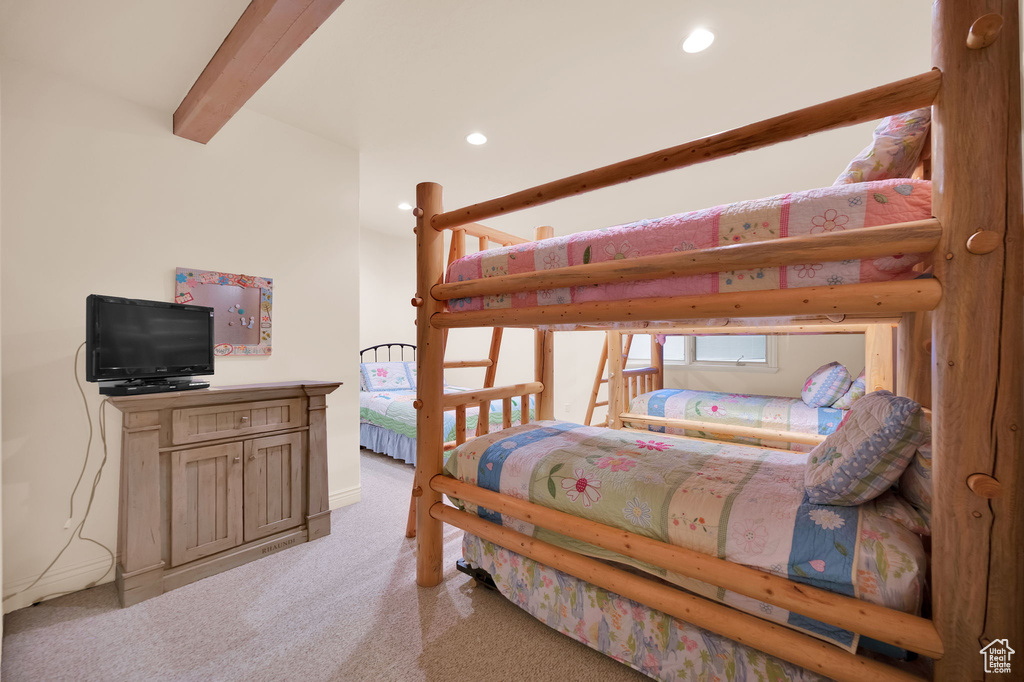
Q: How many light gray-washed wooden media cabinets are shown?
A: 1